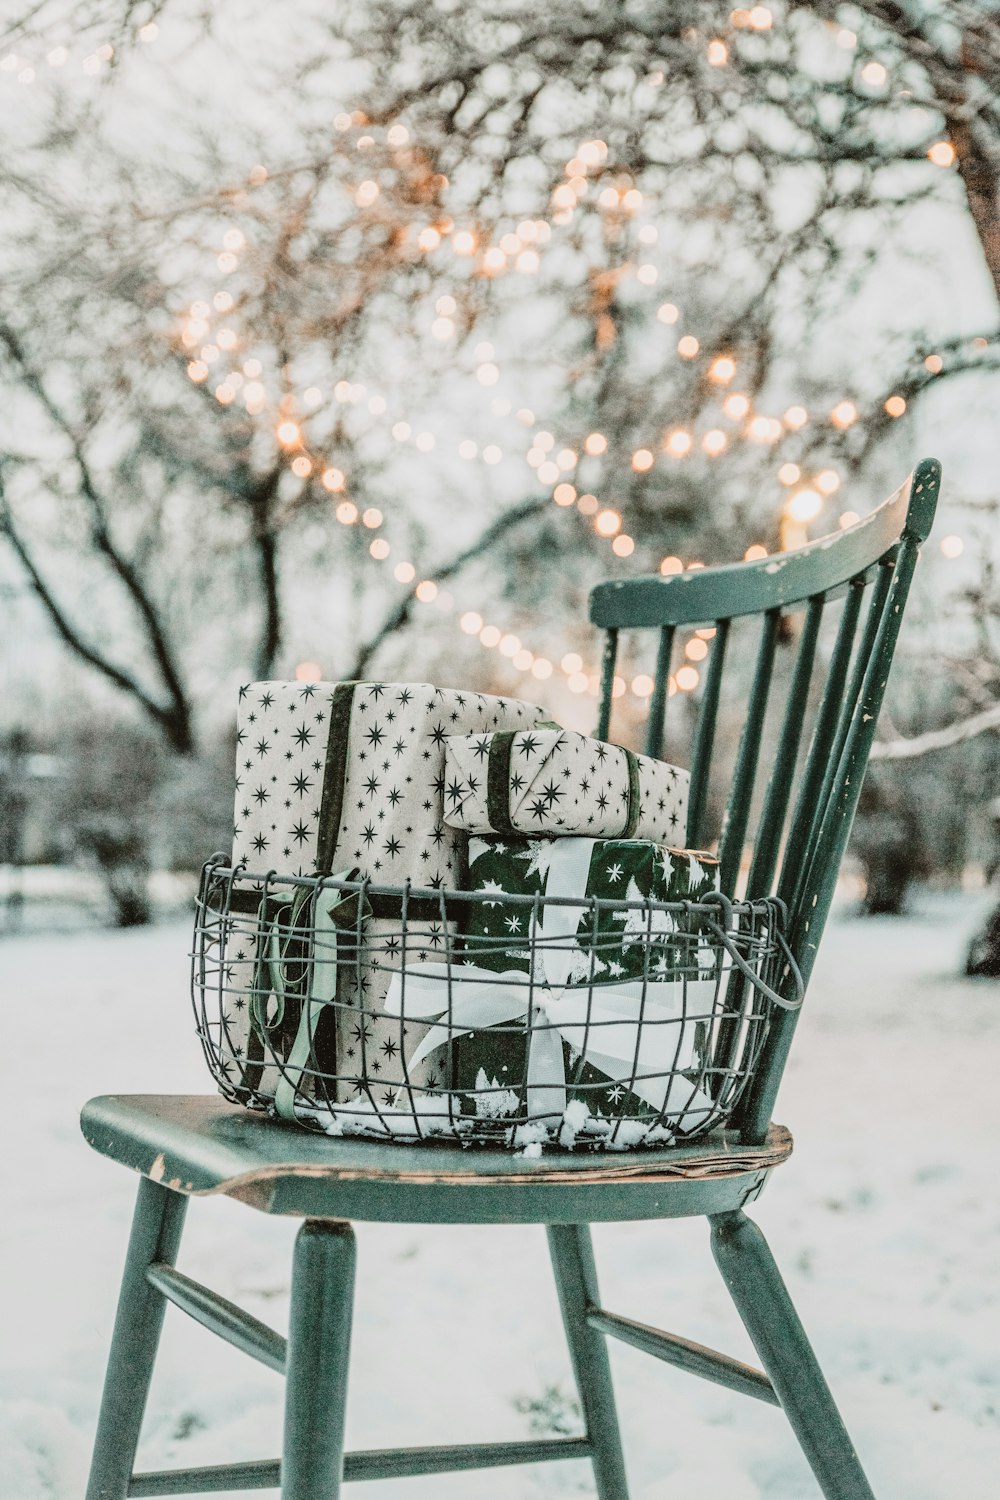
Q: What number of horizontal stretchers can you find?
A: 3